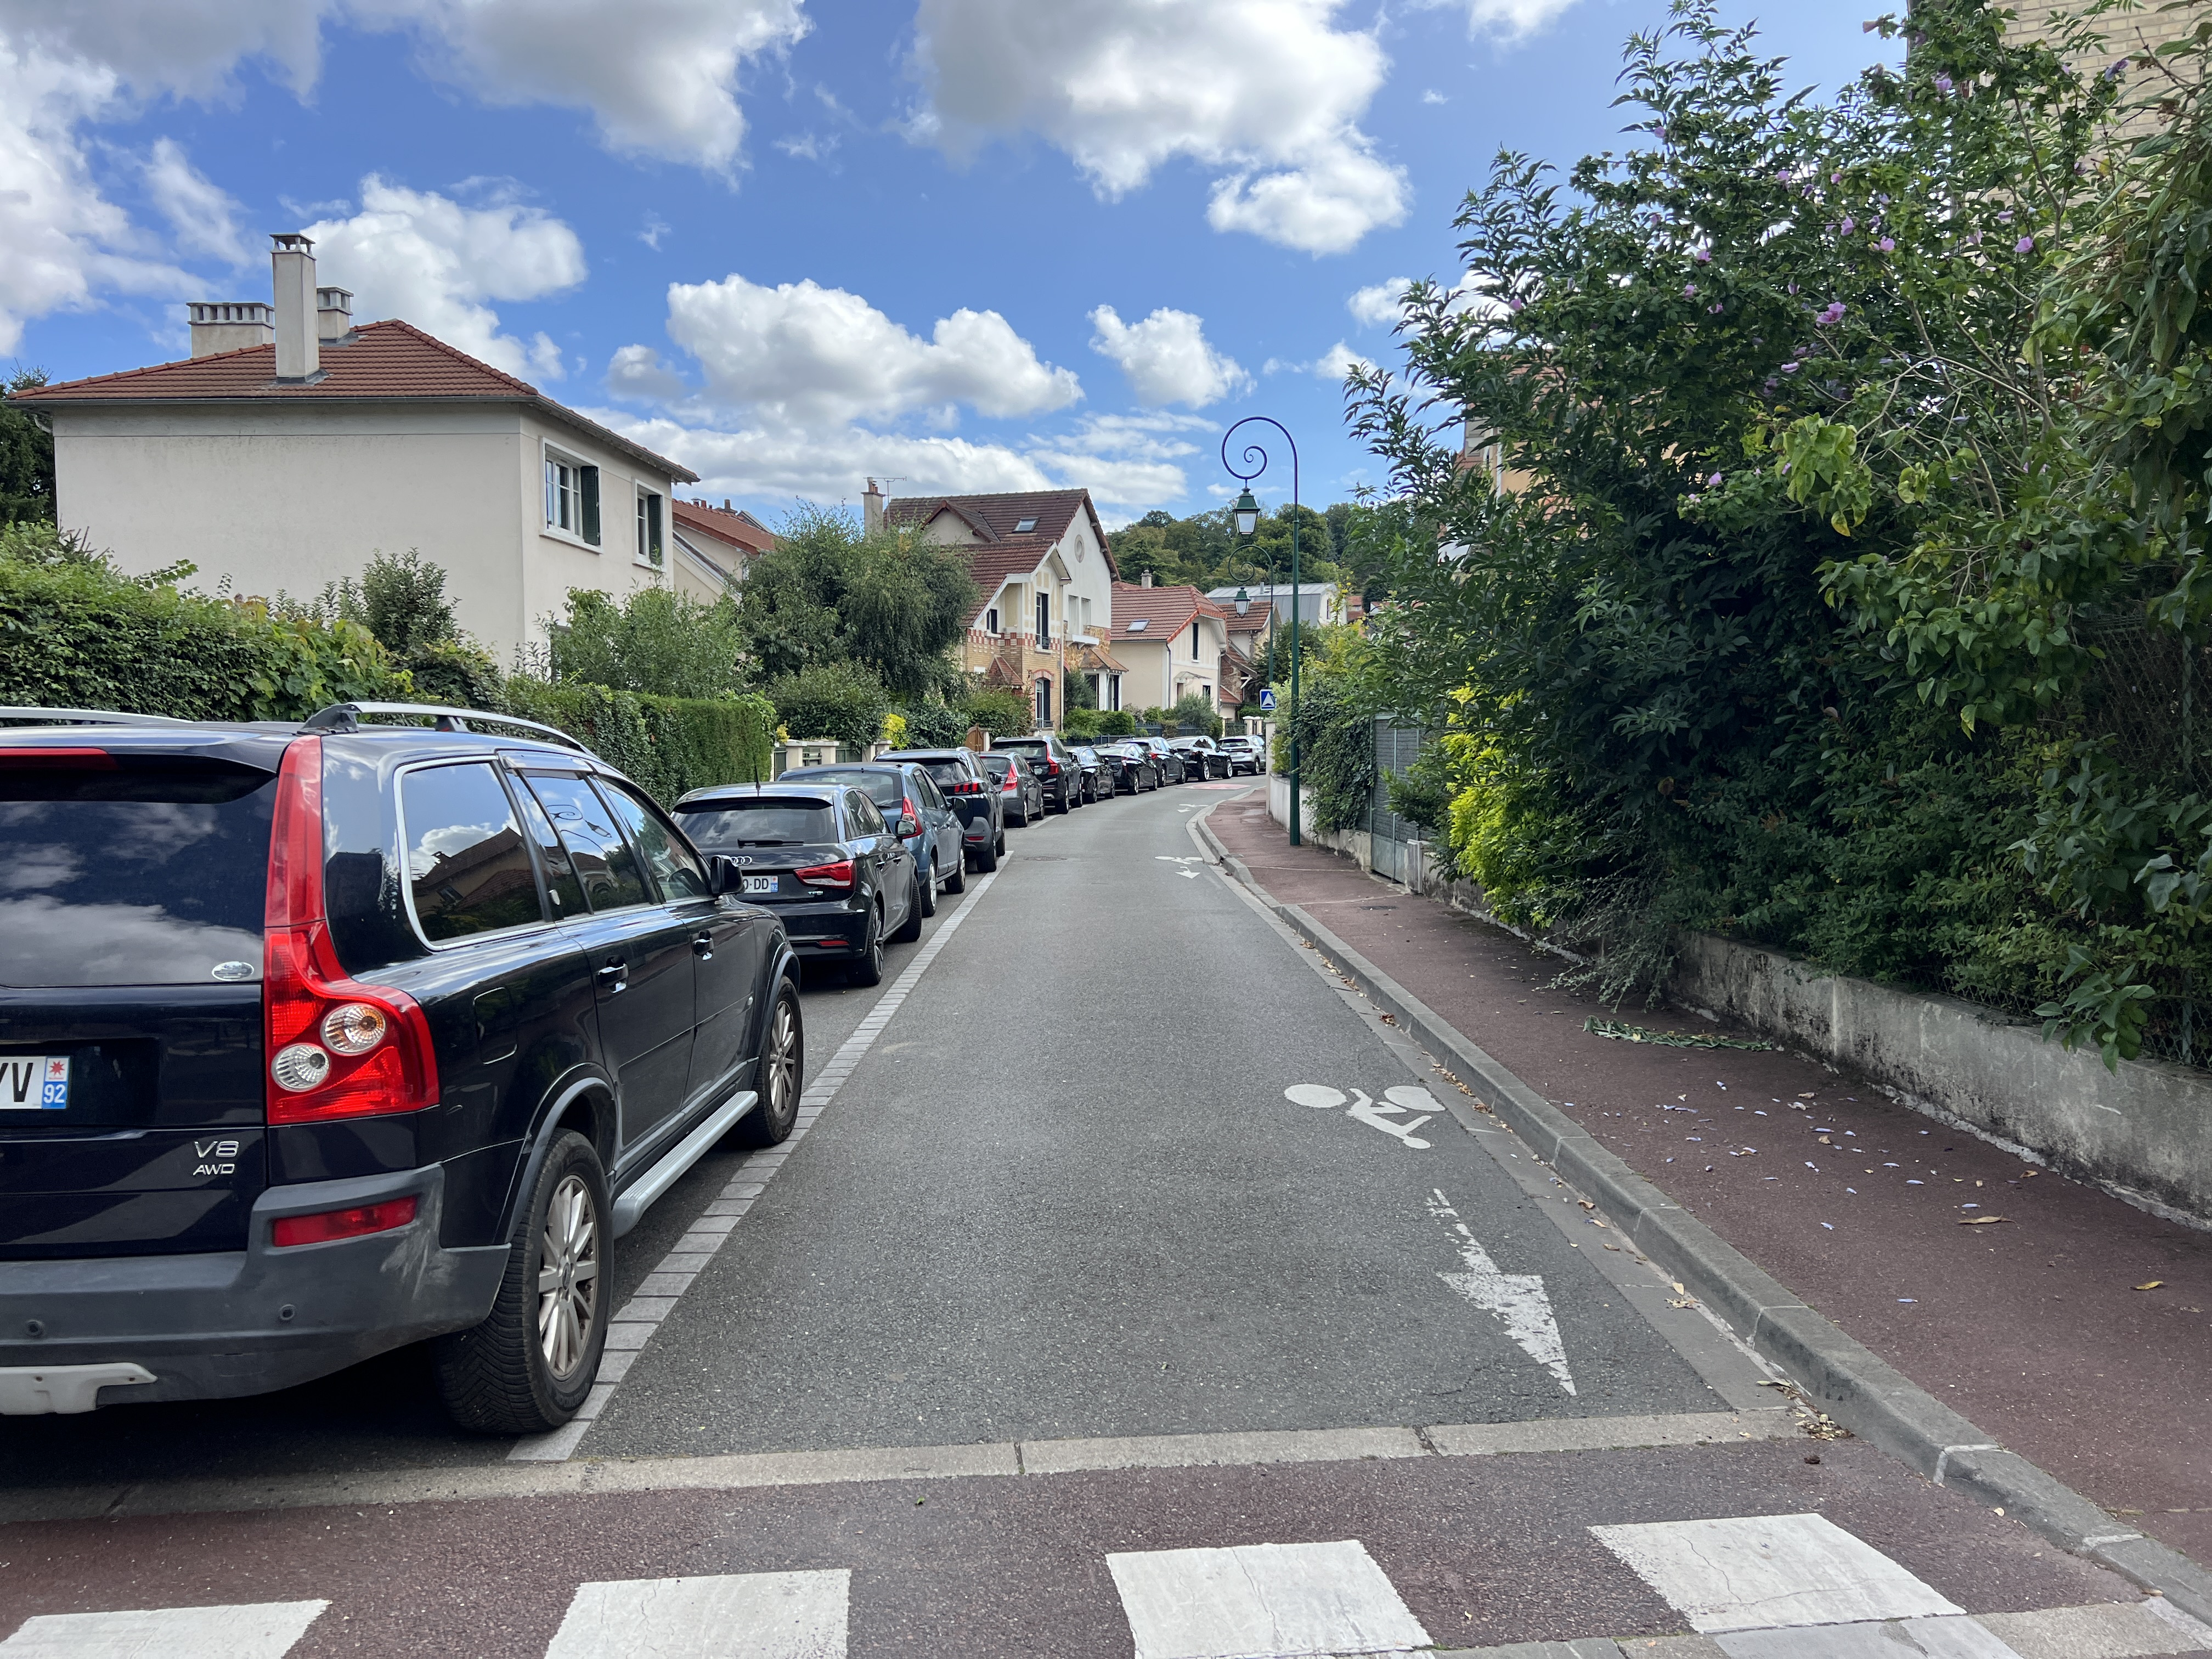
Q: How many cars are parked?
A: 11